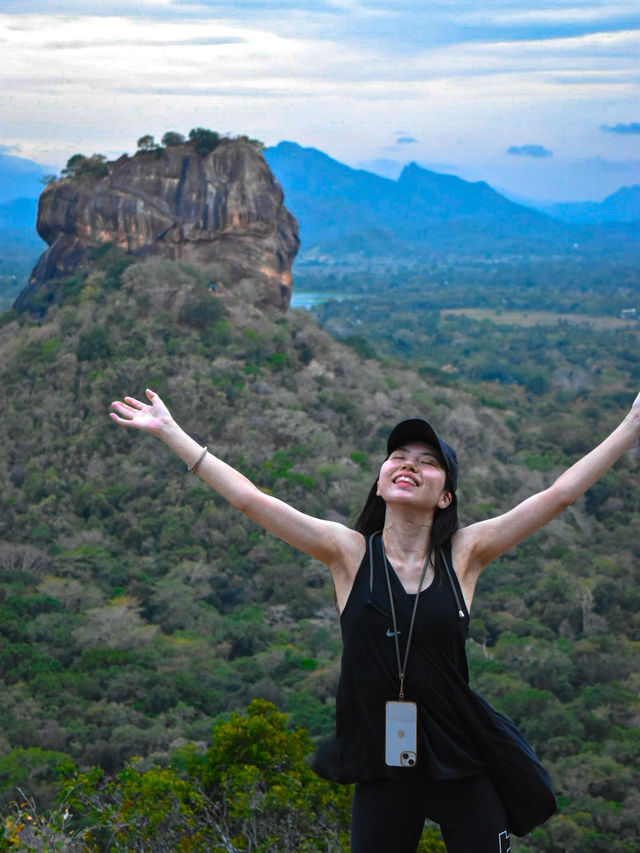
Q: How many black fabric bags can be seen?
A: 1